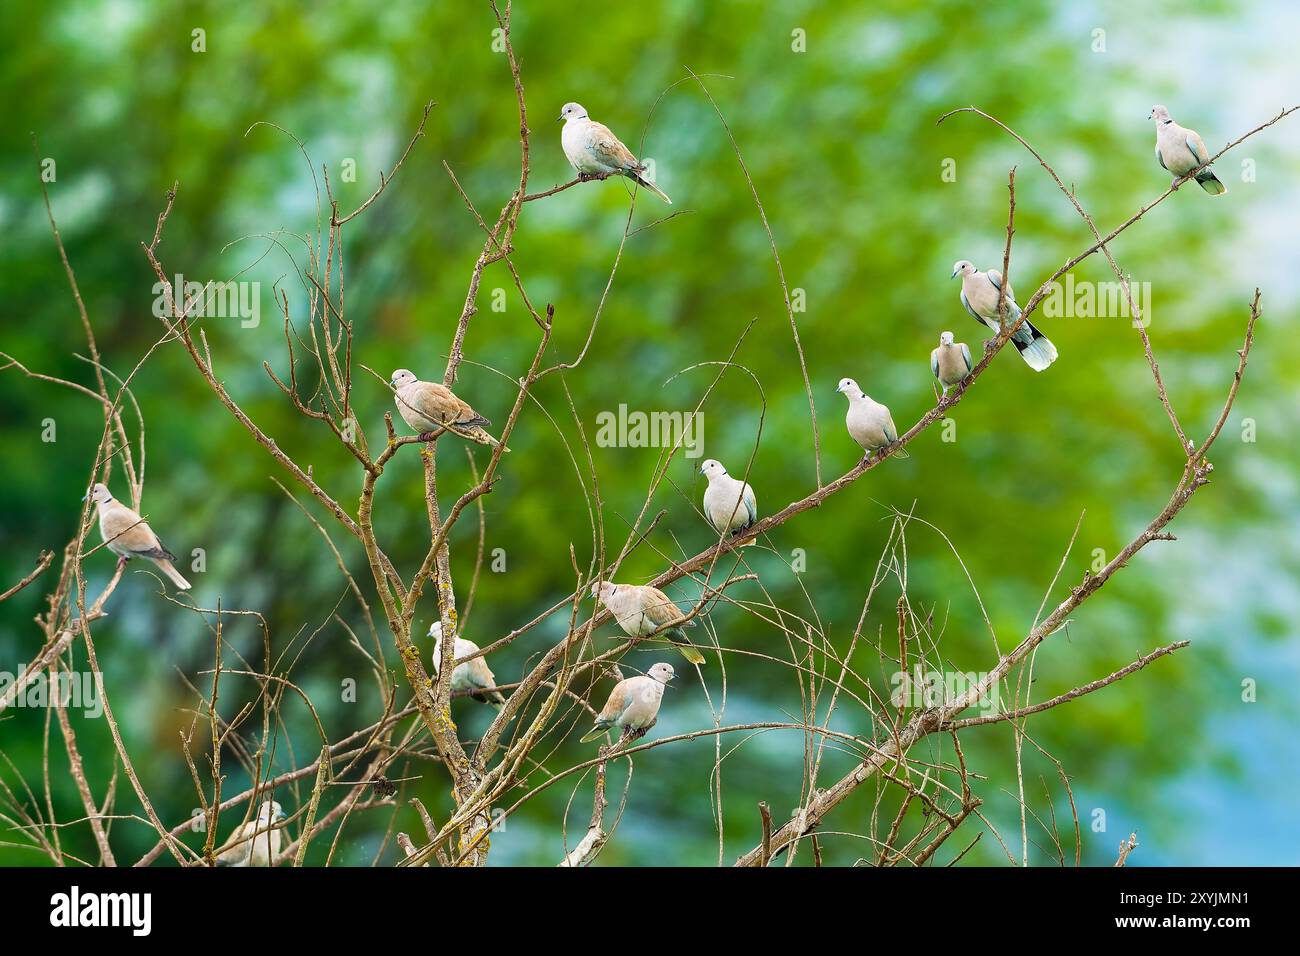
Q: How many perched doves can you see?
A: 12